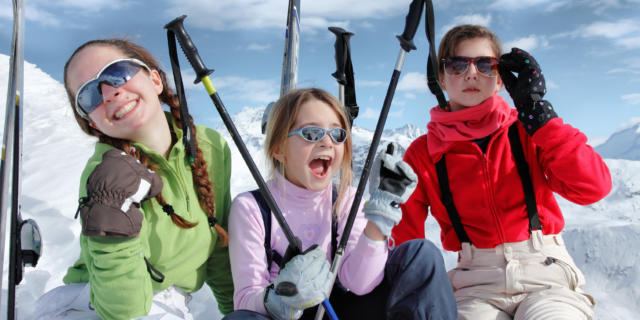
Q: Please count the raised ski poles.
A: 3